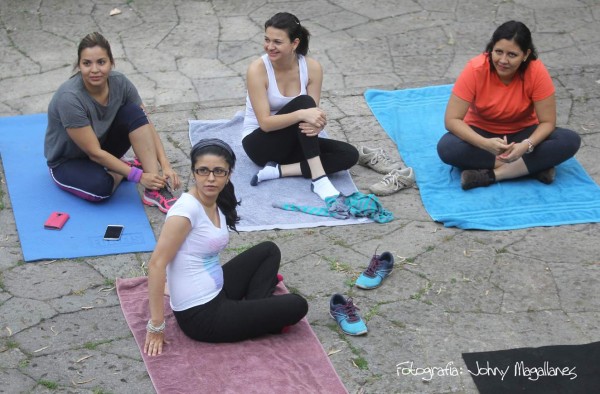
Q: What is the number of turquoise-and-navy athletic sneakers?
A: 2